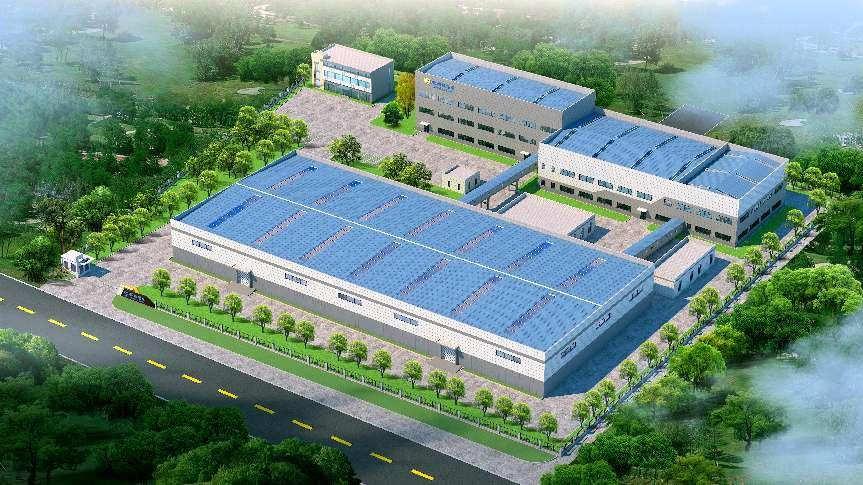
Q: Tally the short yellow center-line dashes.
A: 13